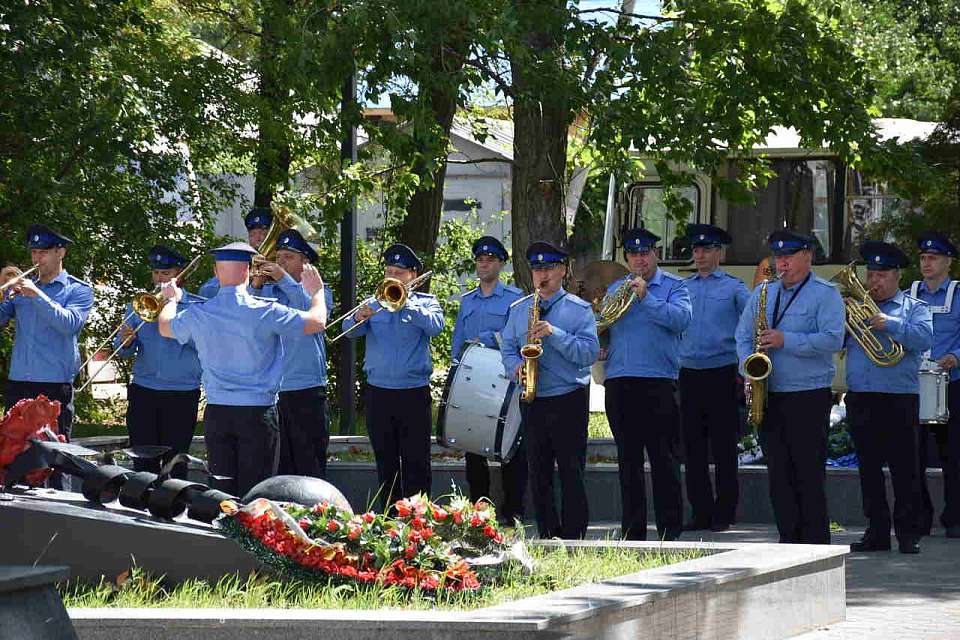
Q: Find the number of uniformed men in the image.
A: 13